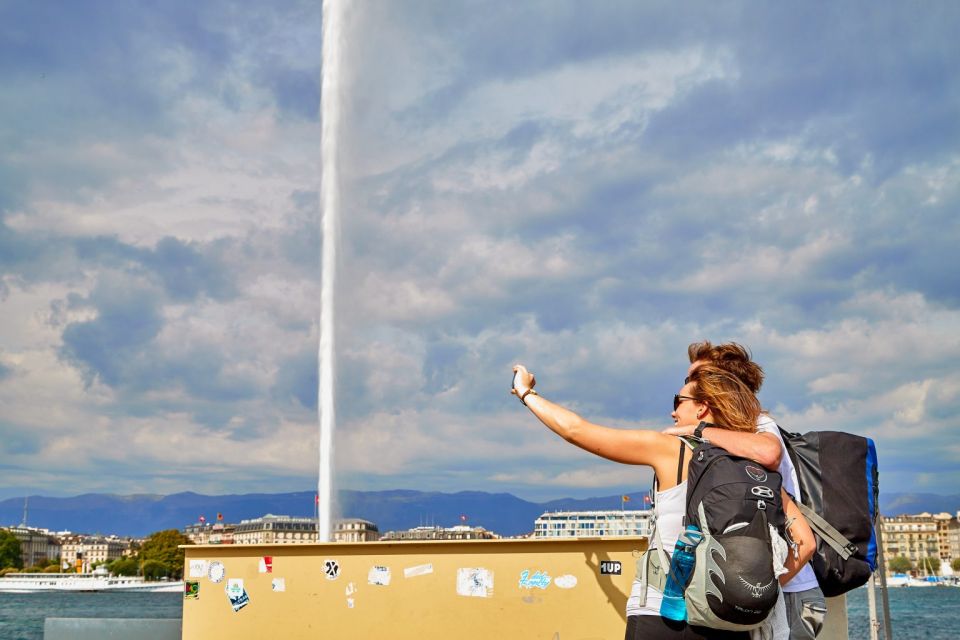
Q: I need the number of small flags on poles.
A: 6